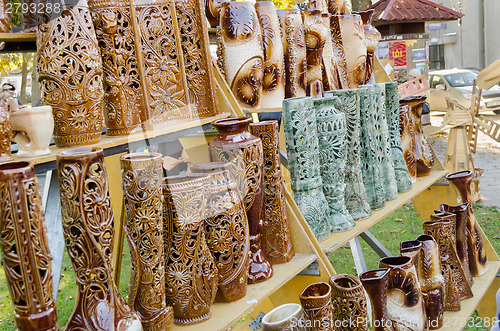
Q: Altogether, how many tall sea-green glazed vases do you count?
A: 6